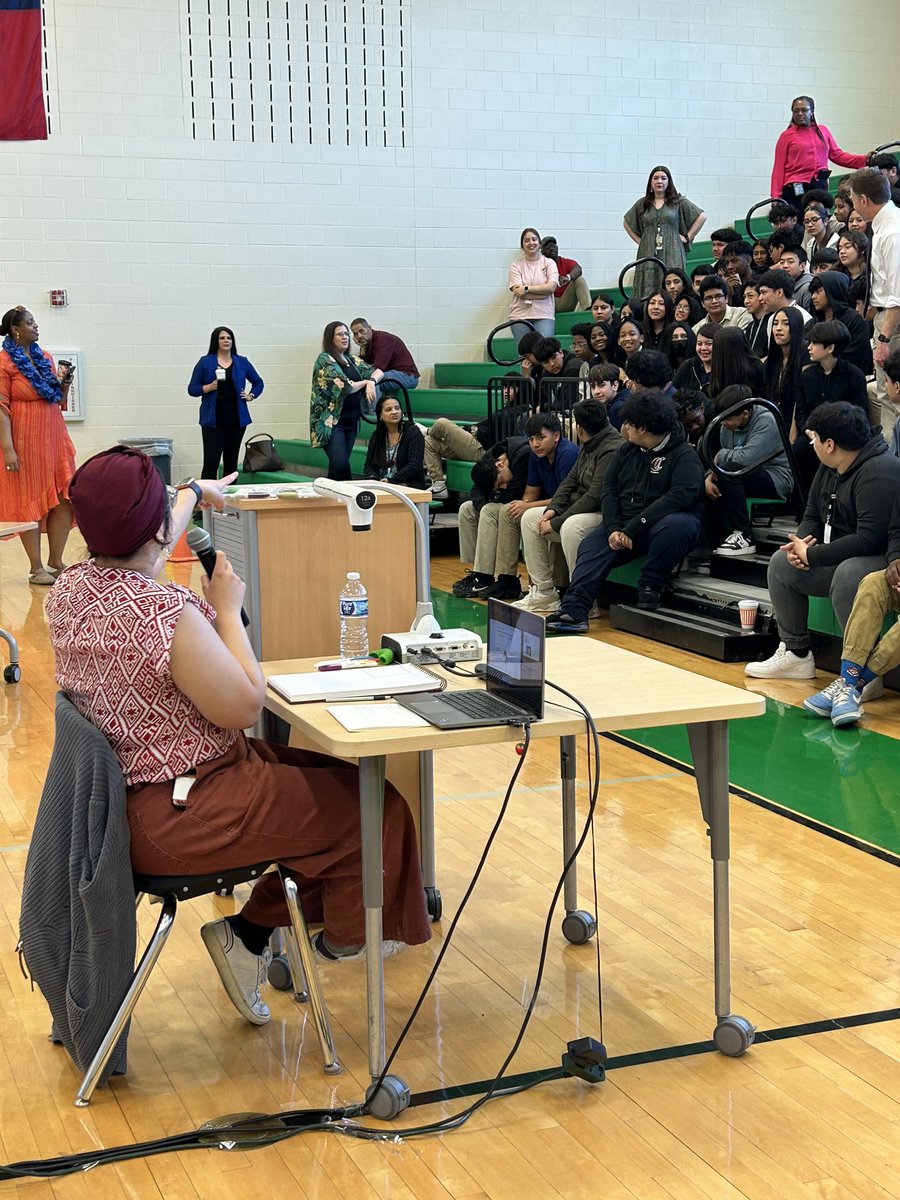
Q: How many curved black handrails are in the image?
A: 6